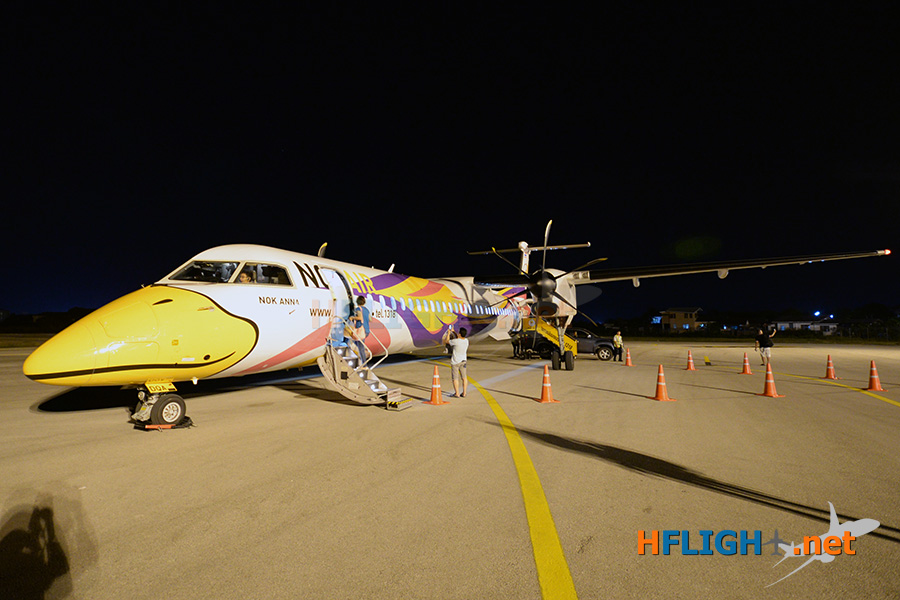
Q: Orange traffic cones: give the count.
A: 9